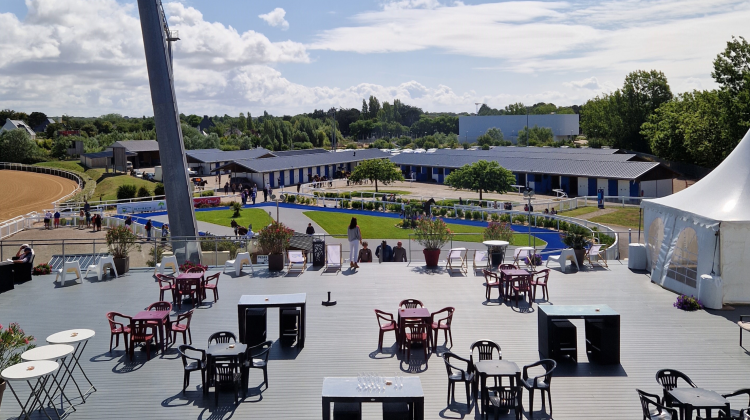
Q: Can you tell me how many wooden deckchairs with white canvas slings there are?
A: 6